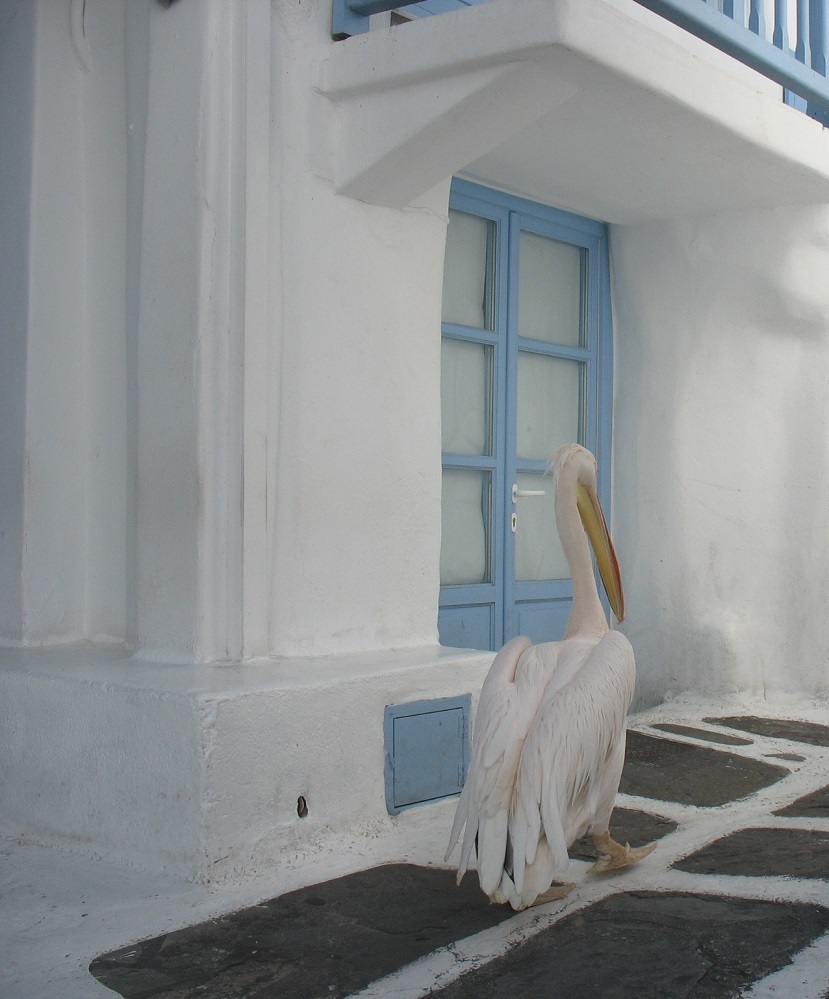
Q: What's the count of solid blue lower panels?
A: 2